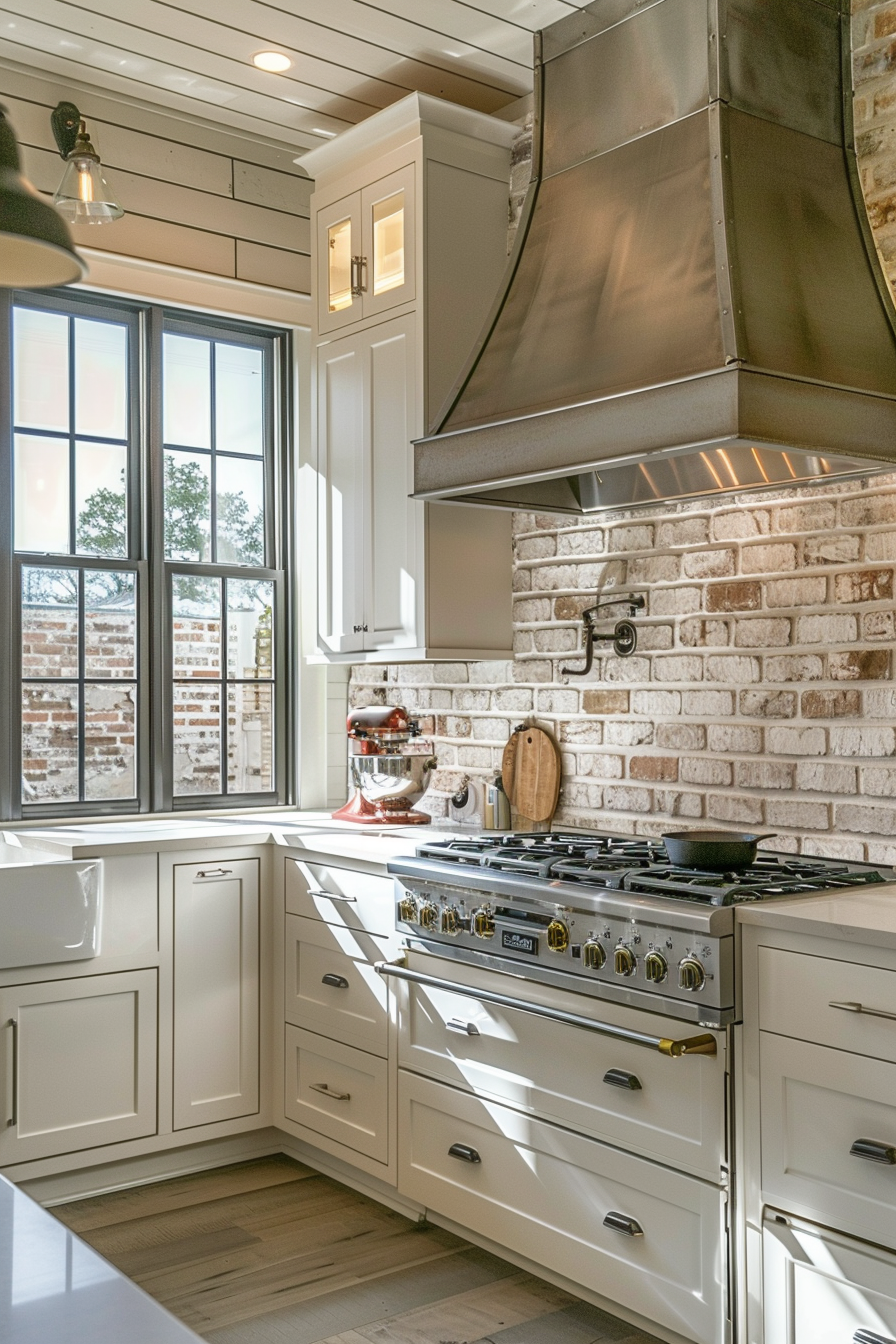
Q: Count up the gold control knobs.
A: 9